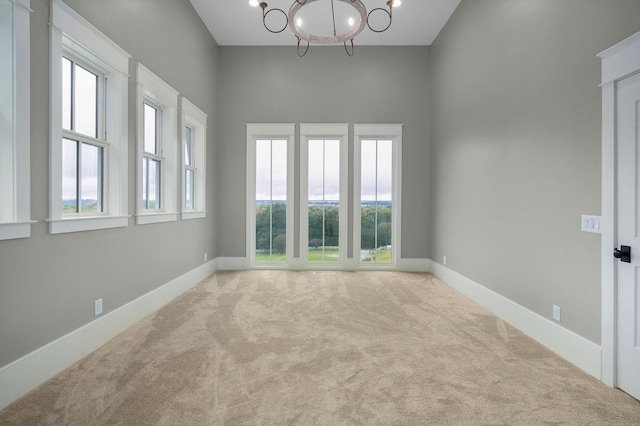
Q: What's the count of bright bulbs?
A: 4